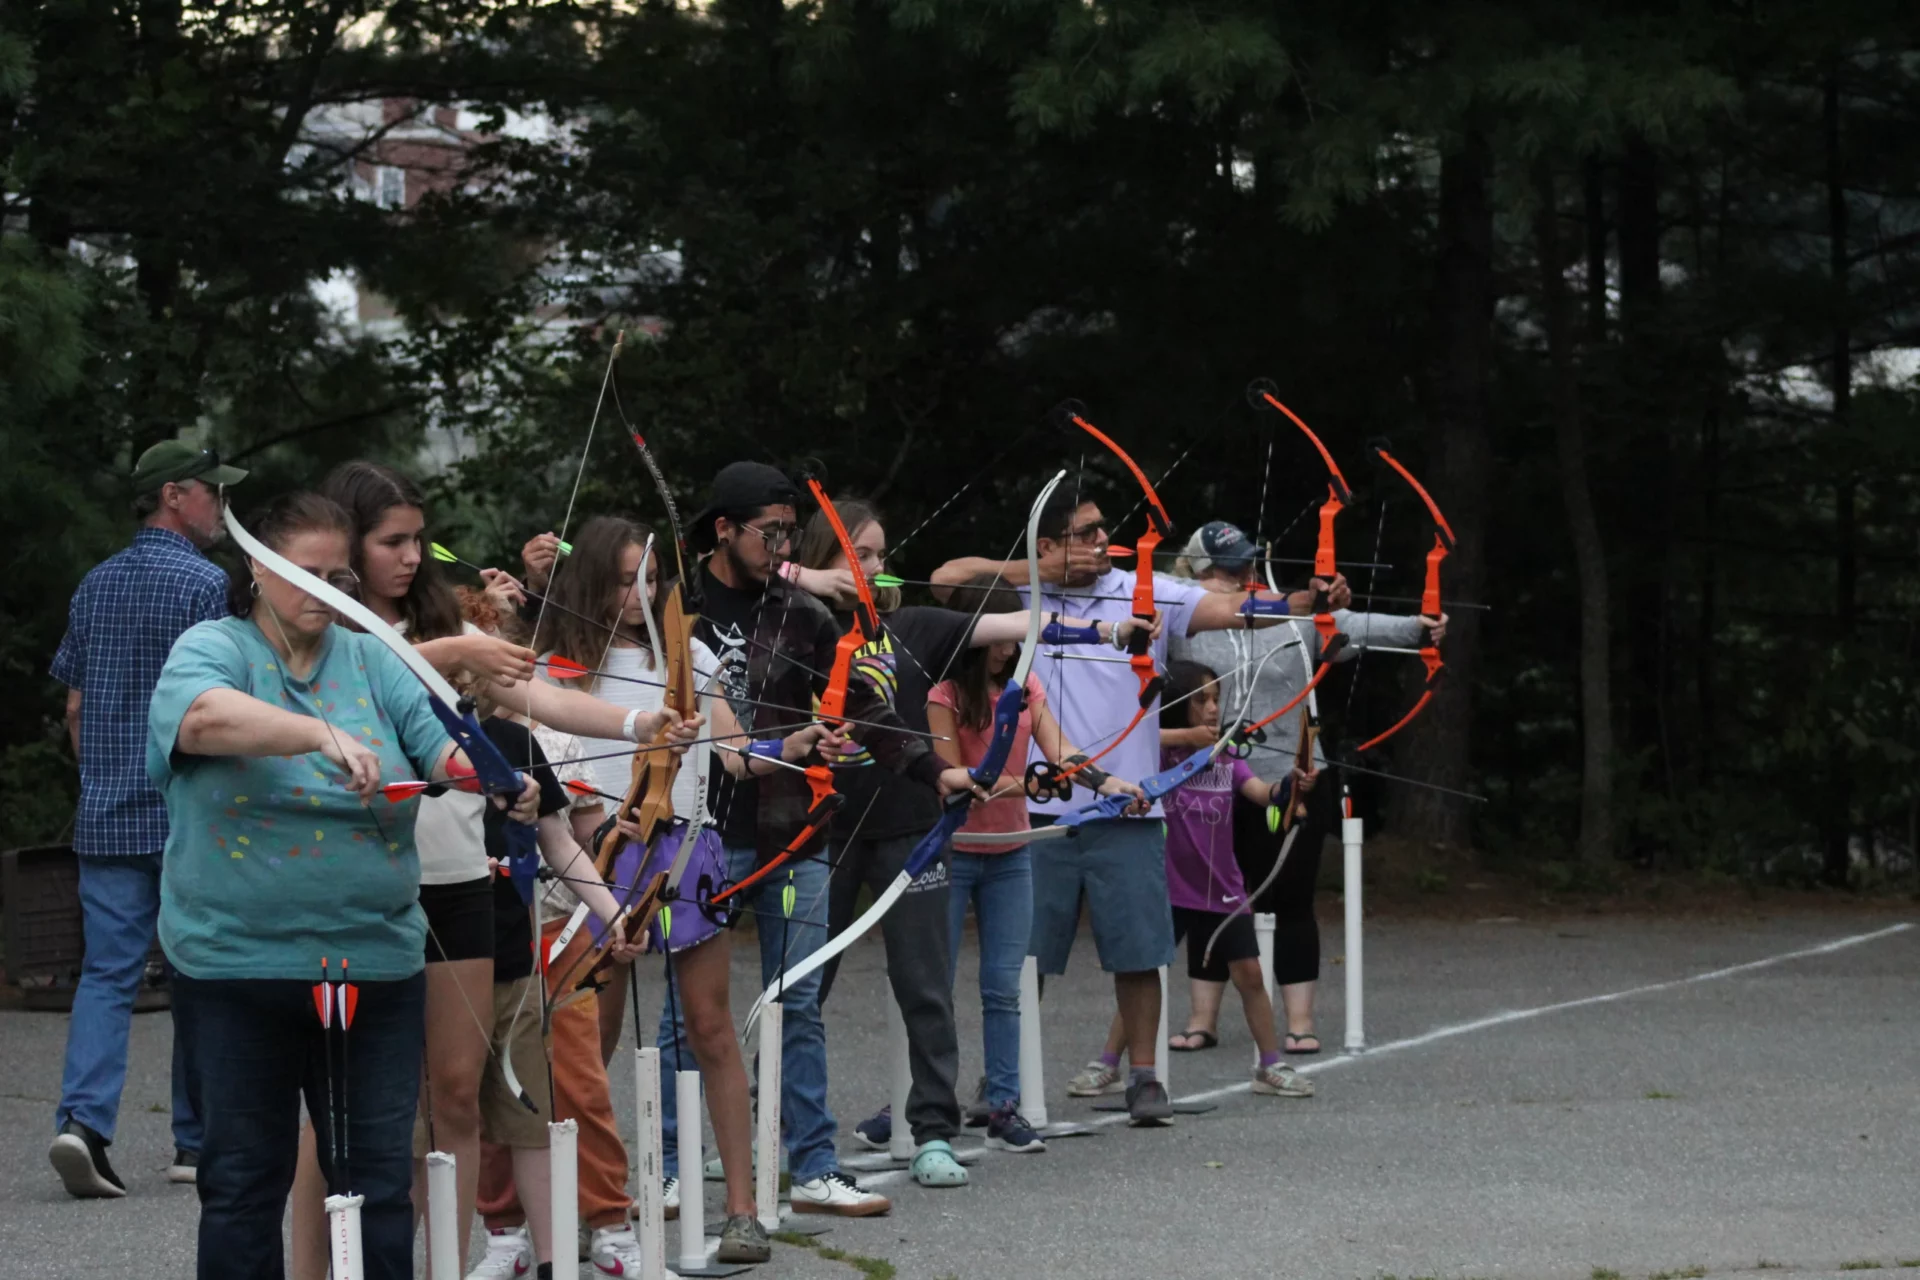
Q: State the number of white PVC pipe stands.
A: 11